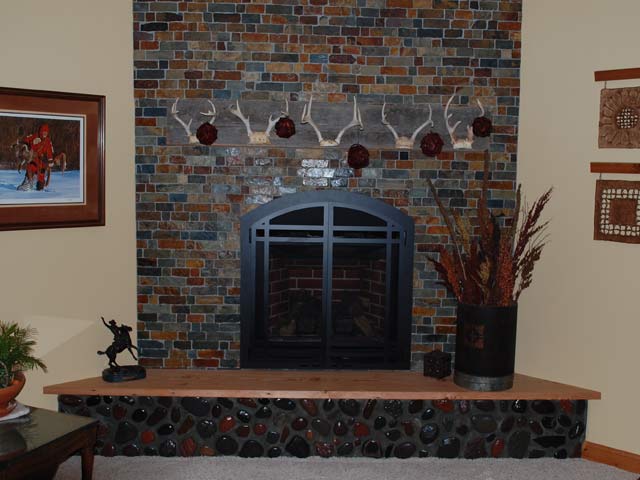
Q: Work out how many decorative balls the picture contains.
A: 5